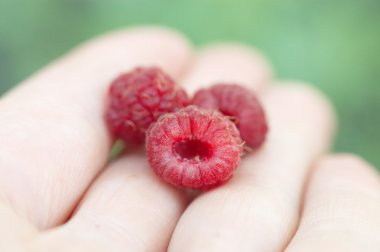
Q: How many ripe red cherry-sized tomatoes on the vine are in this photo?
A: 0